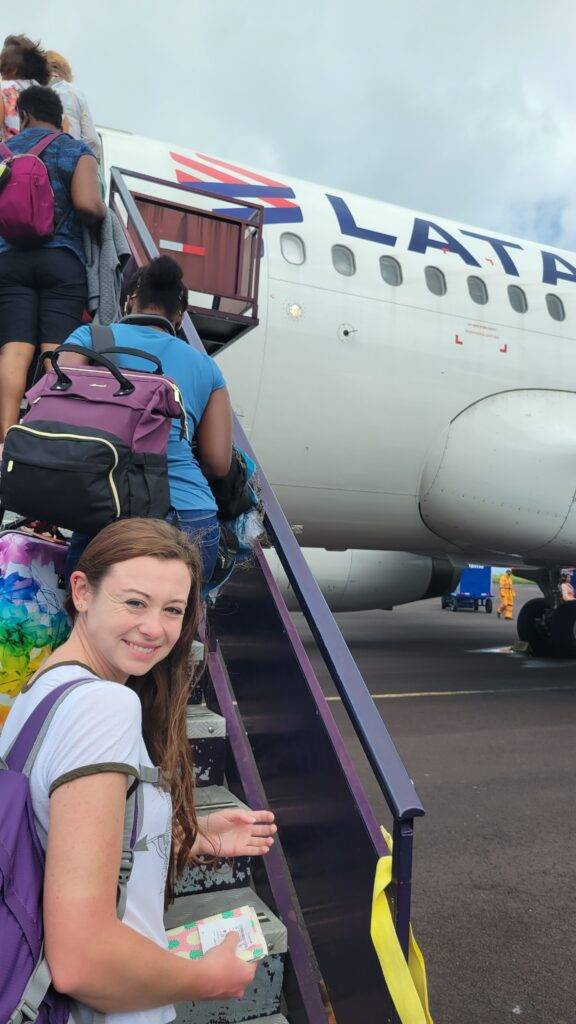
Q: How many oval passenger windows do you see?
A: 7